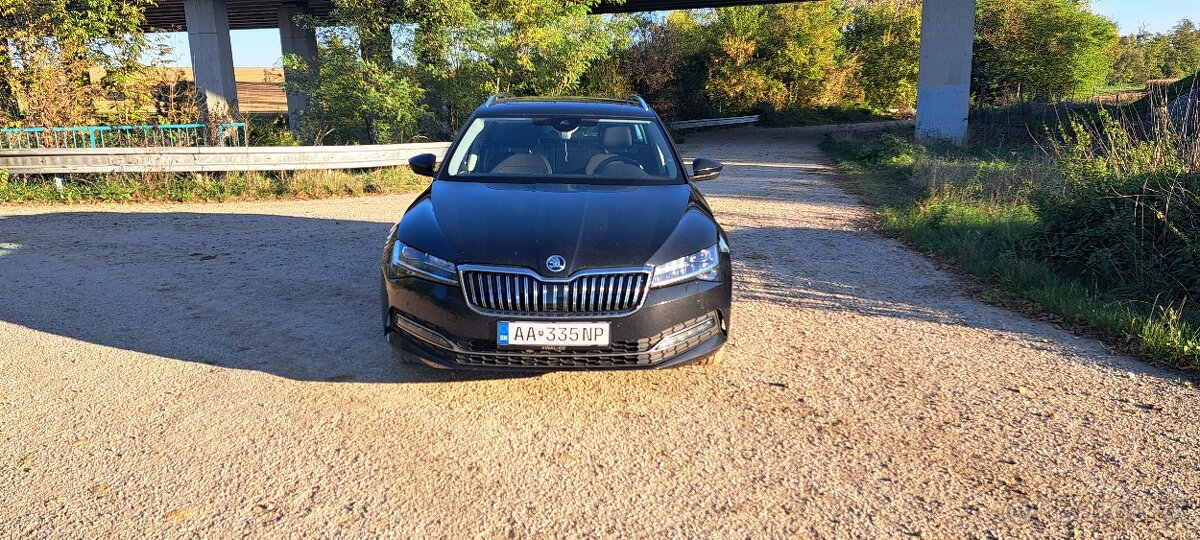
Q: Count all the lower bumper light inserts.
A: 2